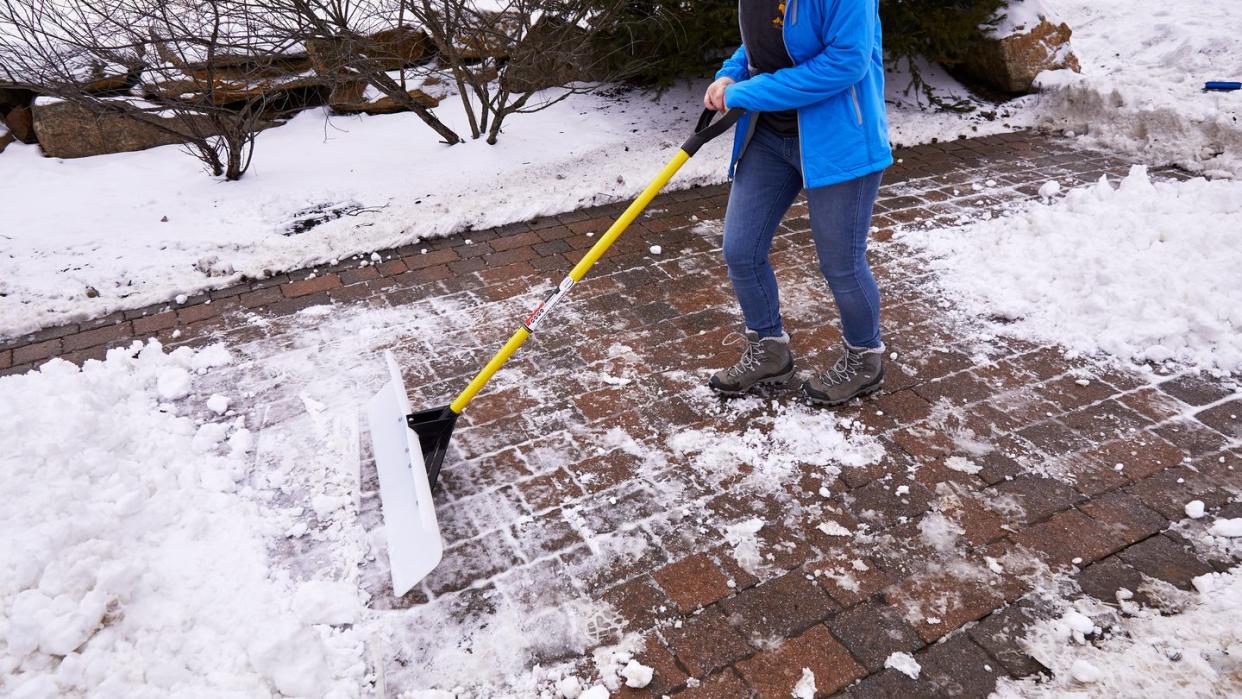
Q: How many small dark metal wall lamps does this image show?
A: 0